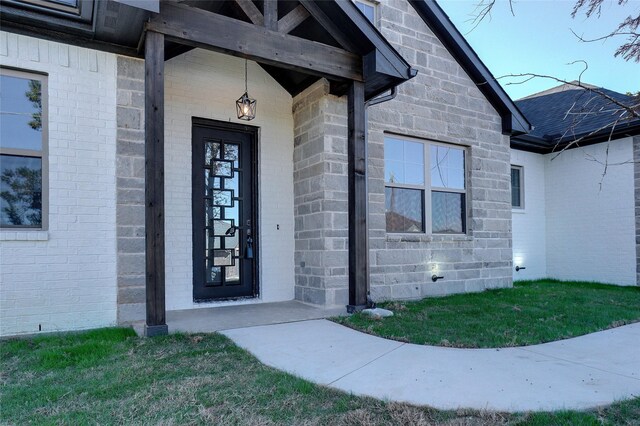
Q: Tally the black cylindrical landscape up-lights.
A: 2